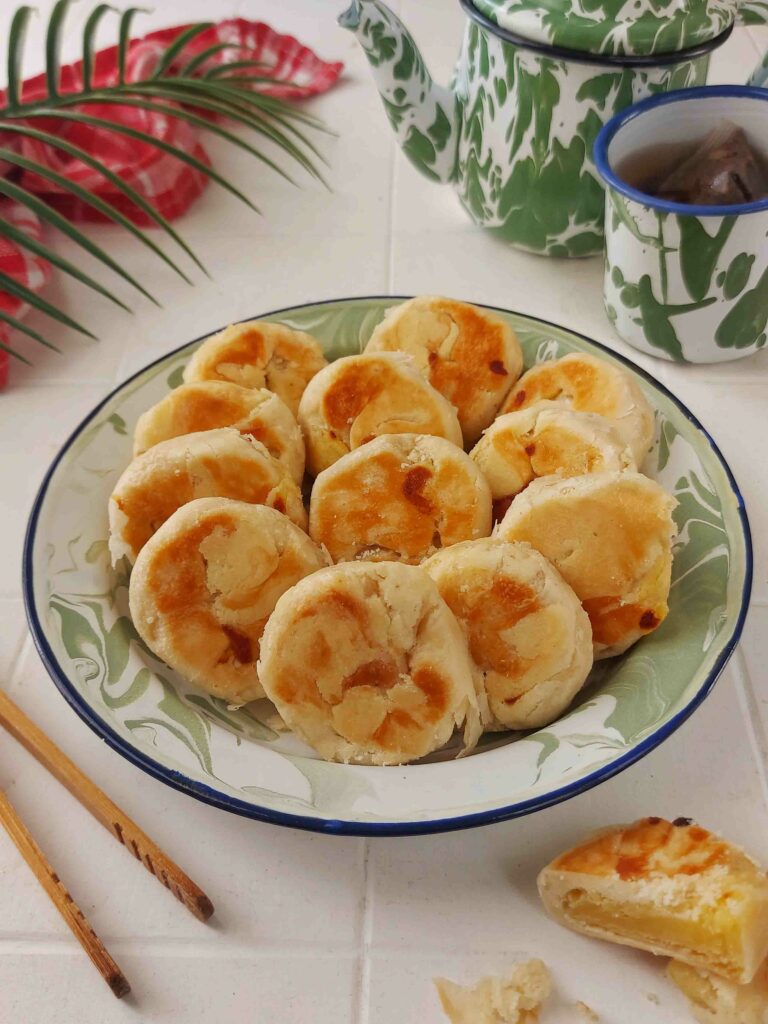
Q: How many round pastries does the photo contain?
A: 12